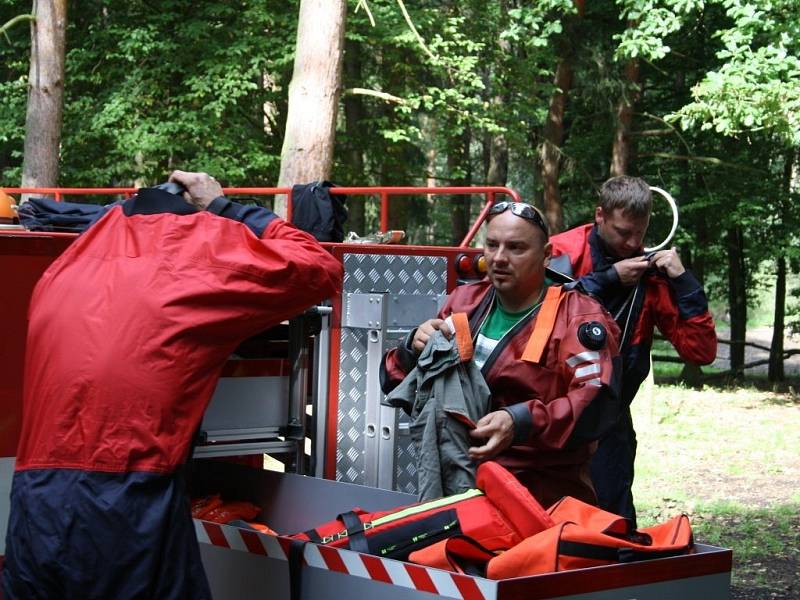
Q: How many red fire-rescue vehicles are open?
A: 1